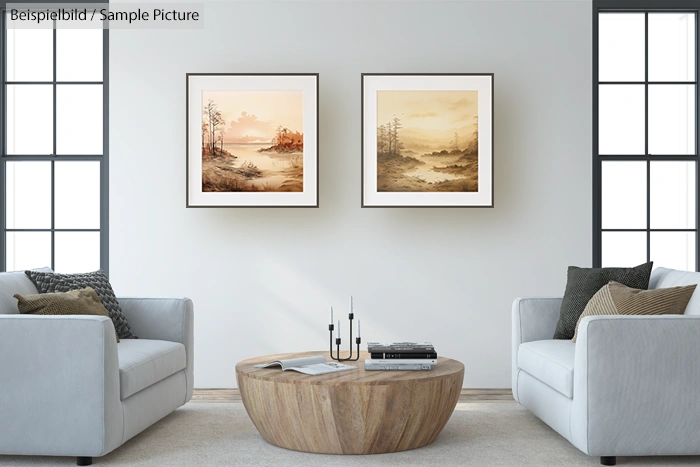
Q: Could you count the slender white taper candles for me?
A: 4